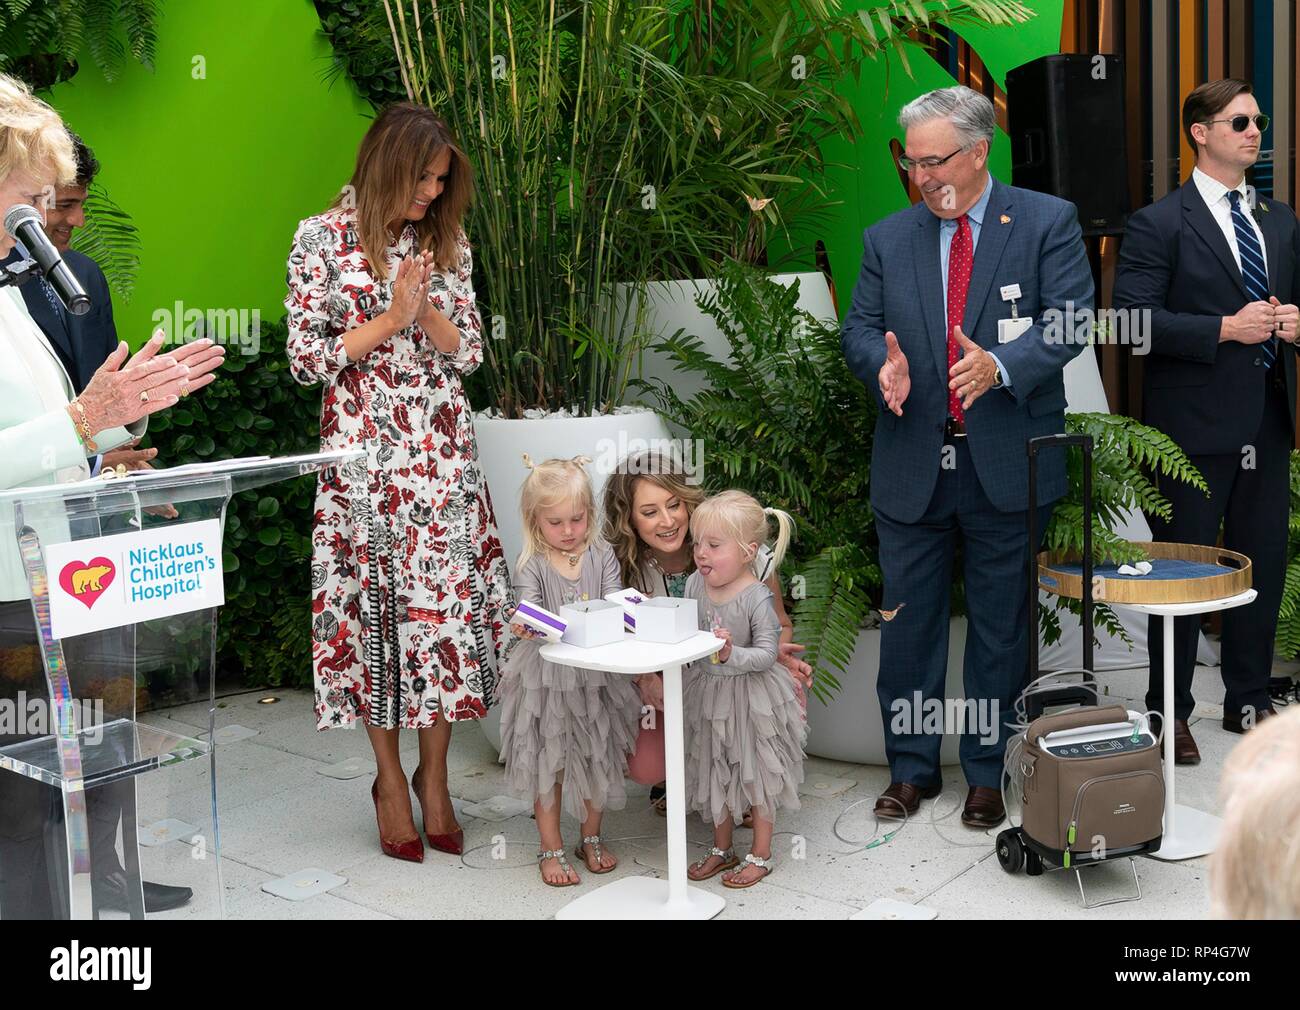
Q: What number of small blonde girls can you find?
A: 2